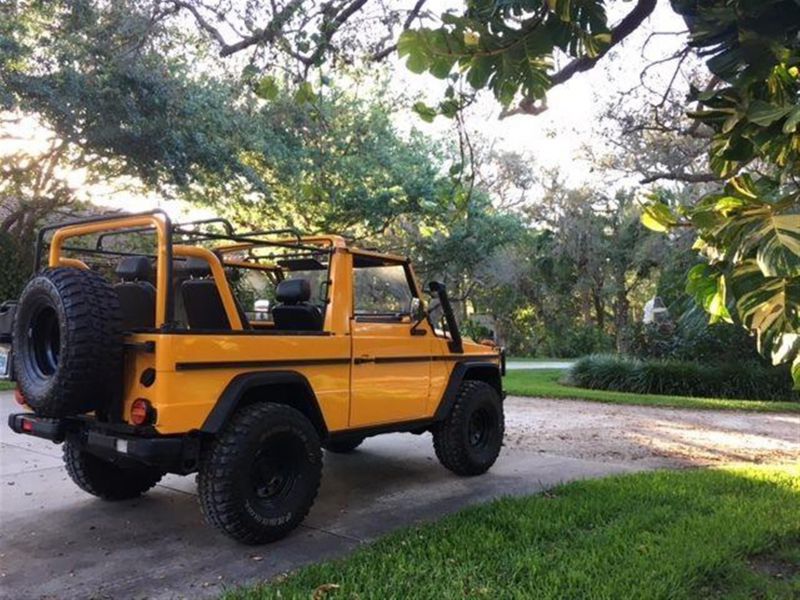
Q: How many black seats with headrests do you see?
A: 3